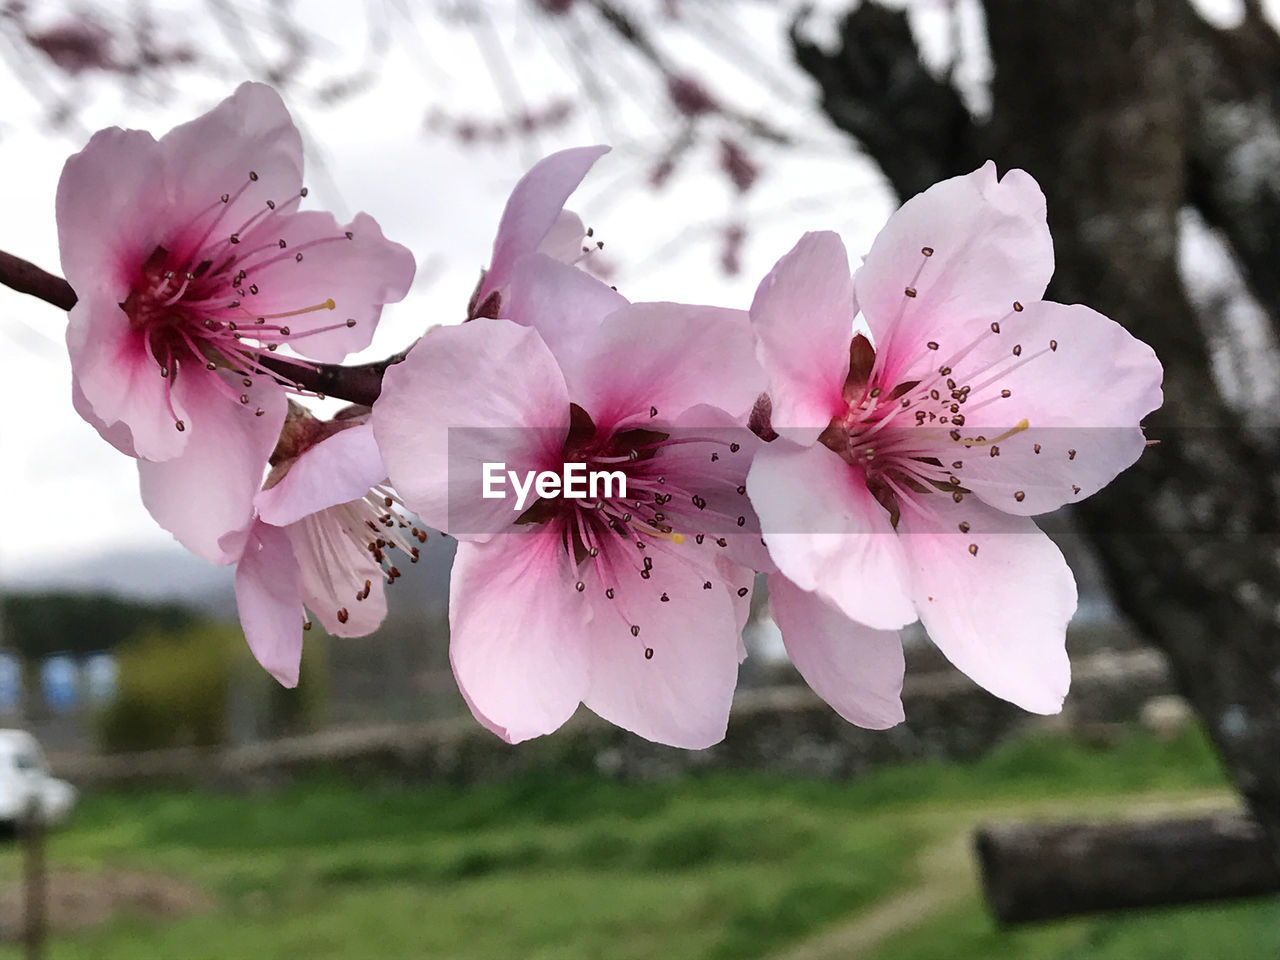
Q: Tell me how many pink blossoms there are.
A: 5